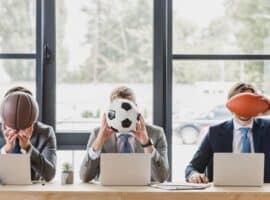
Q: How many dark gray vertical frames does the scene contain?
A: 2